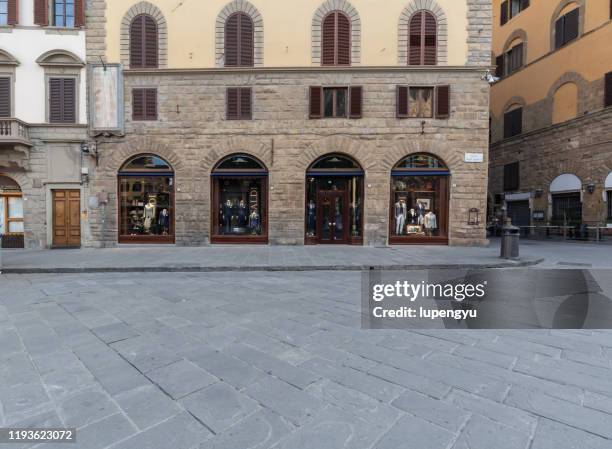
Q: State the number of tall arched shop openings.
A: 4